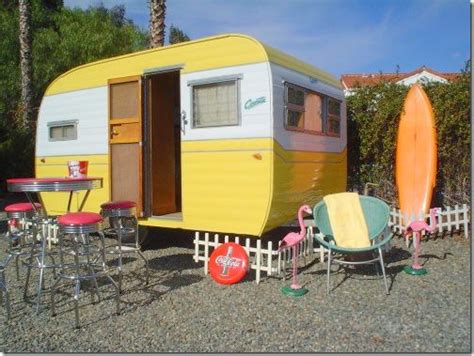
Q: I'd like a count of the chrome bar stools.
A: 3